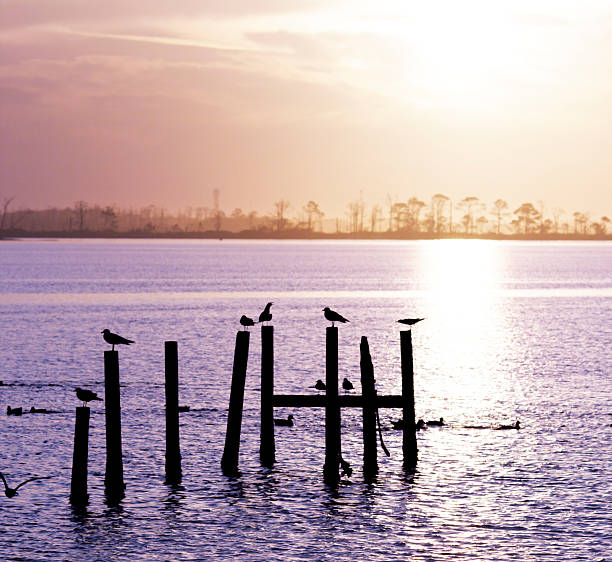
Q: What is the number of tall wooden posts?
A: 8